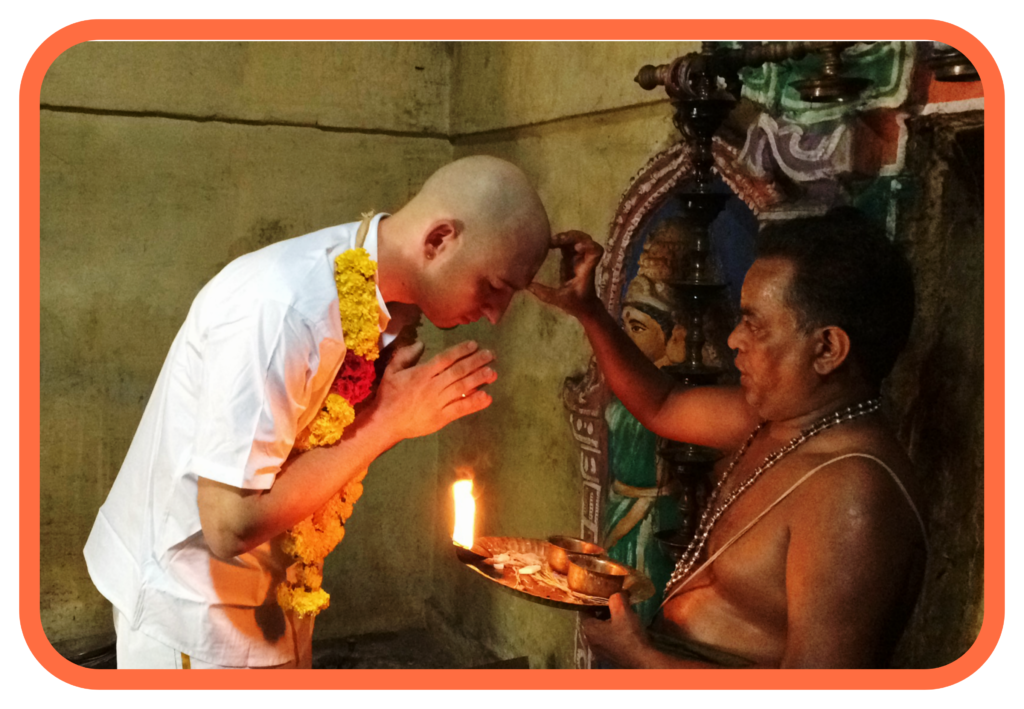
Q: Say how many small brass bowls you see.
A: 2